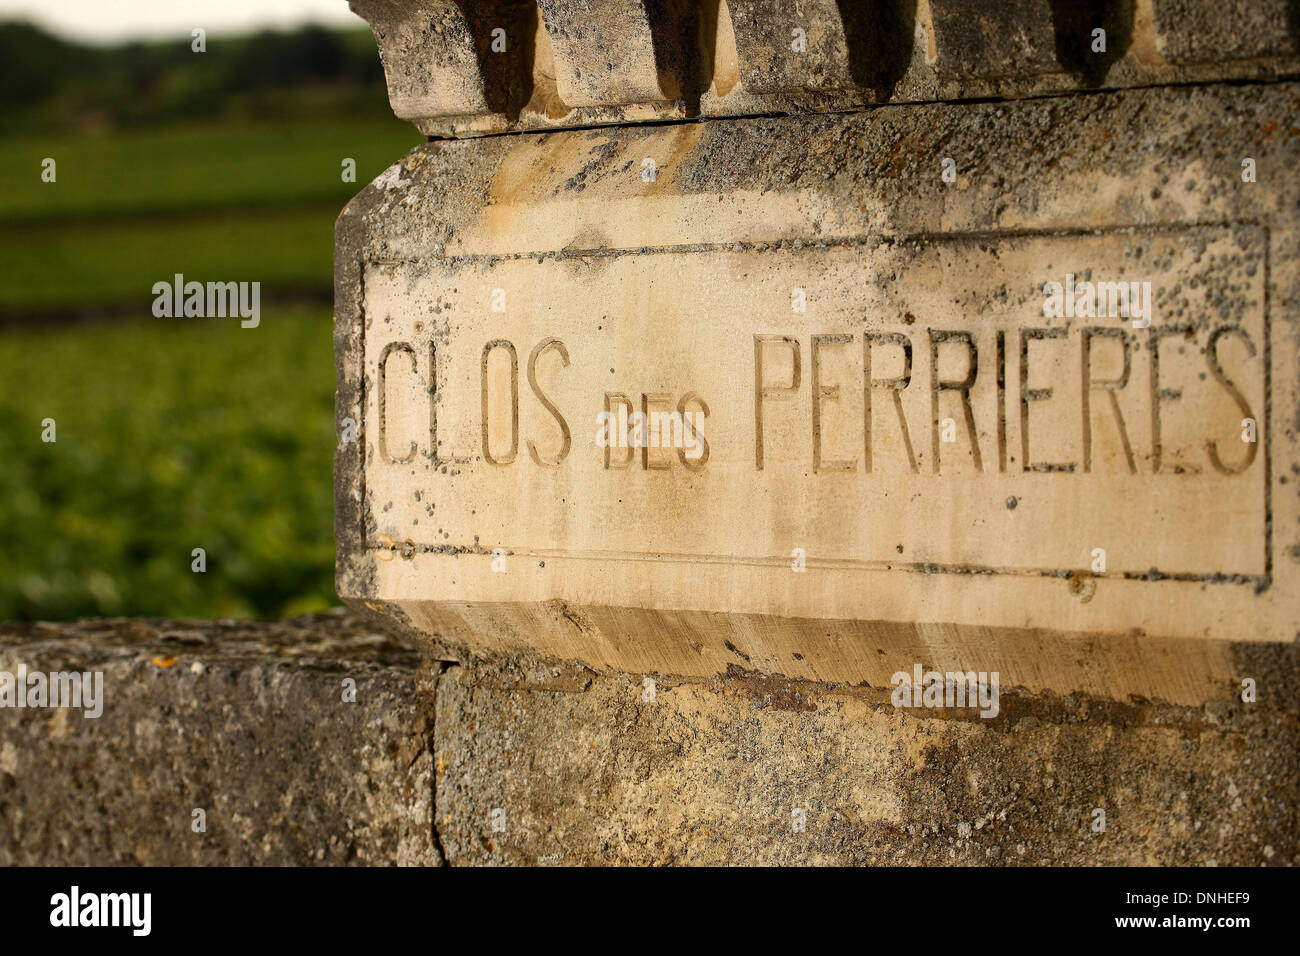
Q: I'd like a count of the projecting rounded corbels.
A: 5